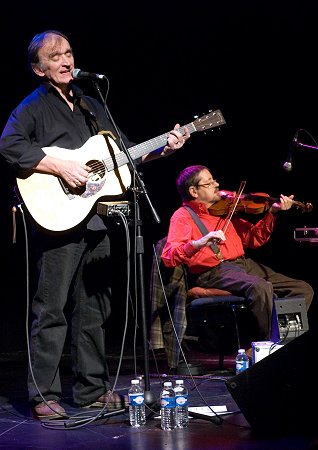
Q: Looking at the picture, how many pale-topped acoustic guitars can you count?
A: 1